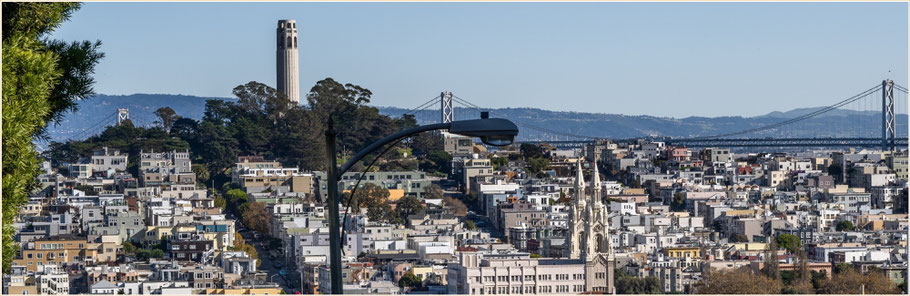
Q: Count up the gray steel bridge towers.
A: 3